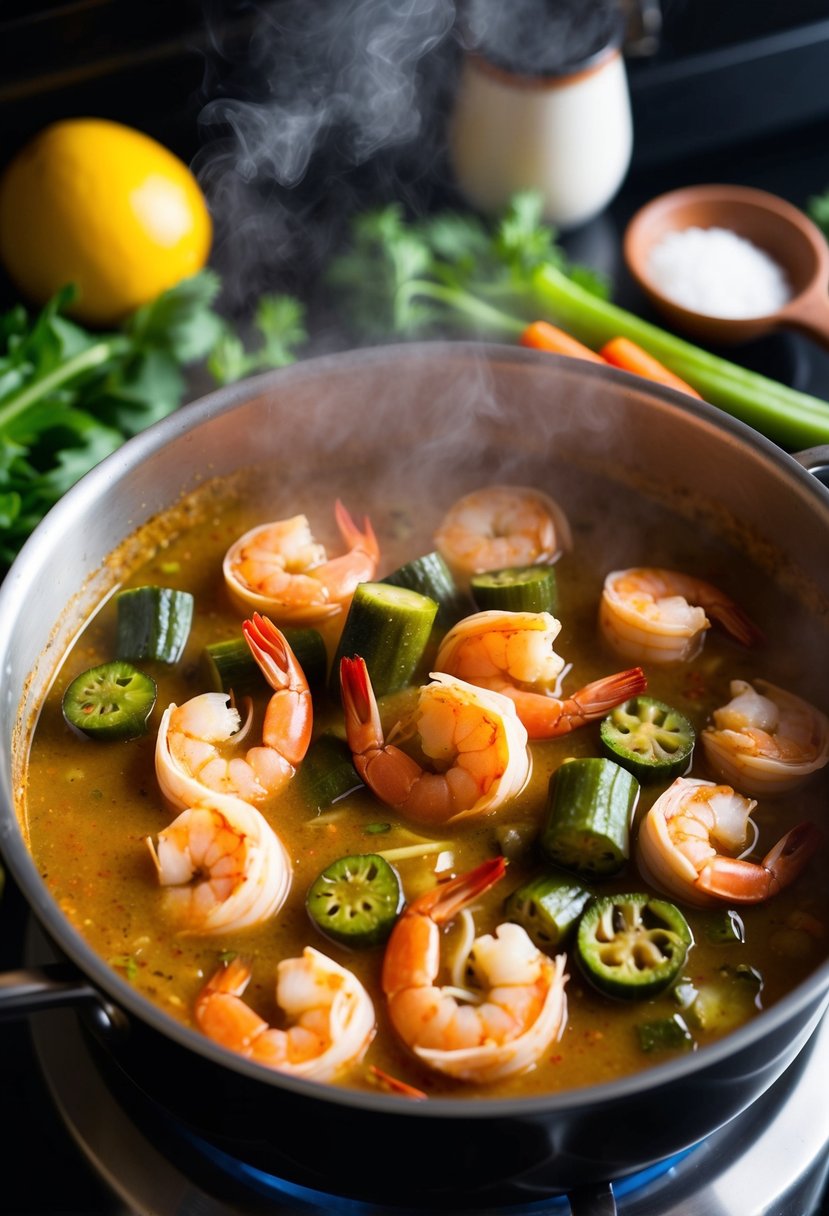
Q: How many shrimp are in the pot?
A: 11